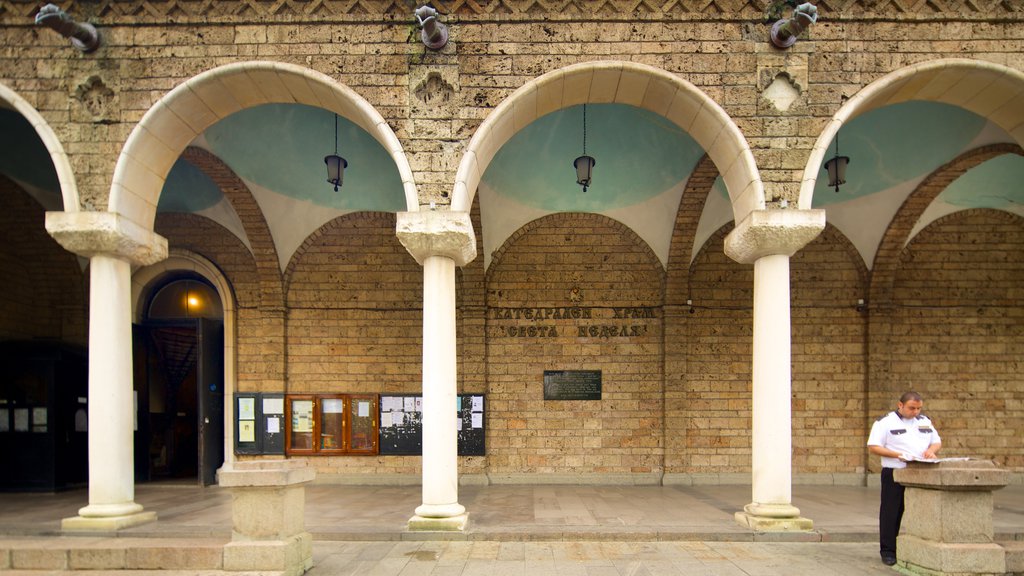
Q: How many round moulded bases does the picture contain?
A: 3